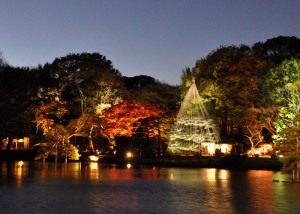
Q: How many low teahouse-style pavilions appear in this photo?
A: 2